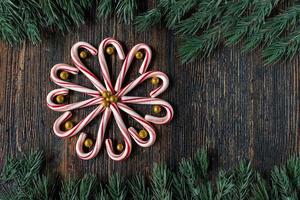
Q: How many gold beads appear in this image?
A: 15